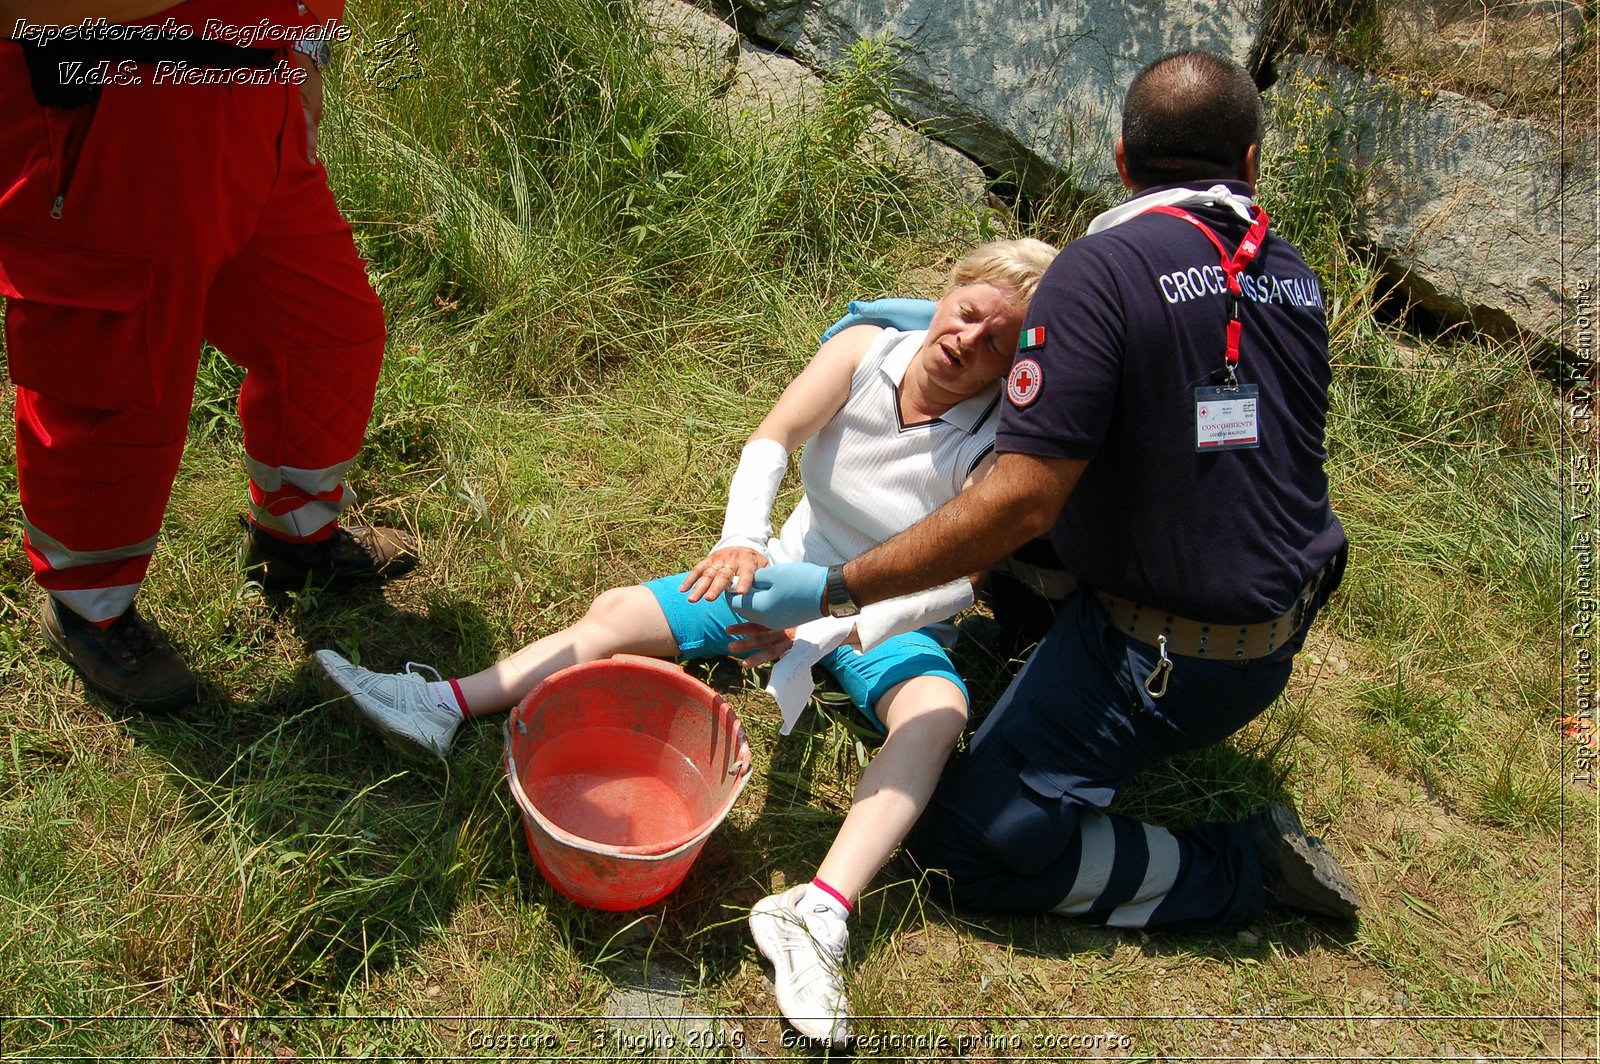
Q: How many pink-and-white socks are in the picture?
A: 2